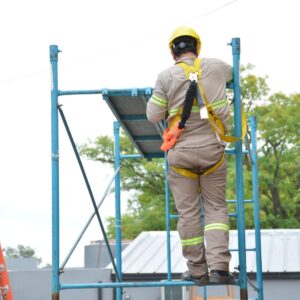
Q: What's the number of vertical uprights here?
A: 4